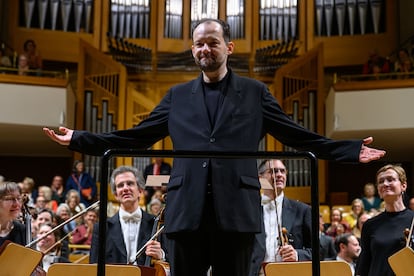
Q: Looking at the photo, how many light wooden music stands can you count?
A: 4